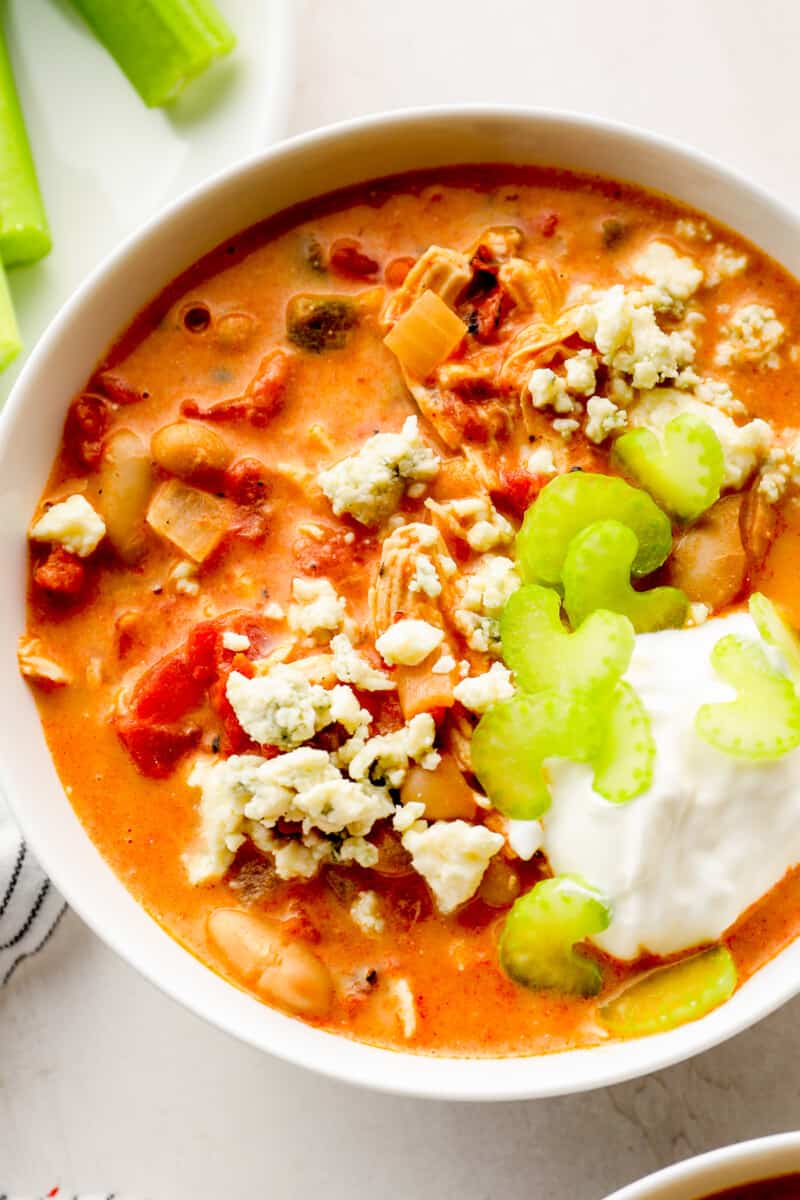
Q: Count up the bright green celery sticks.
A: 3